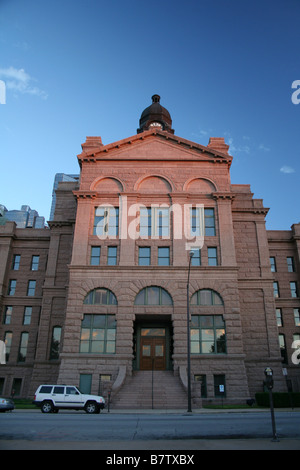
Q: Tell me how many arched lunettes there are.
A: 6